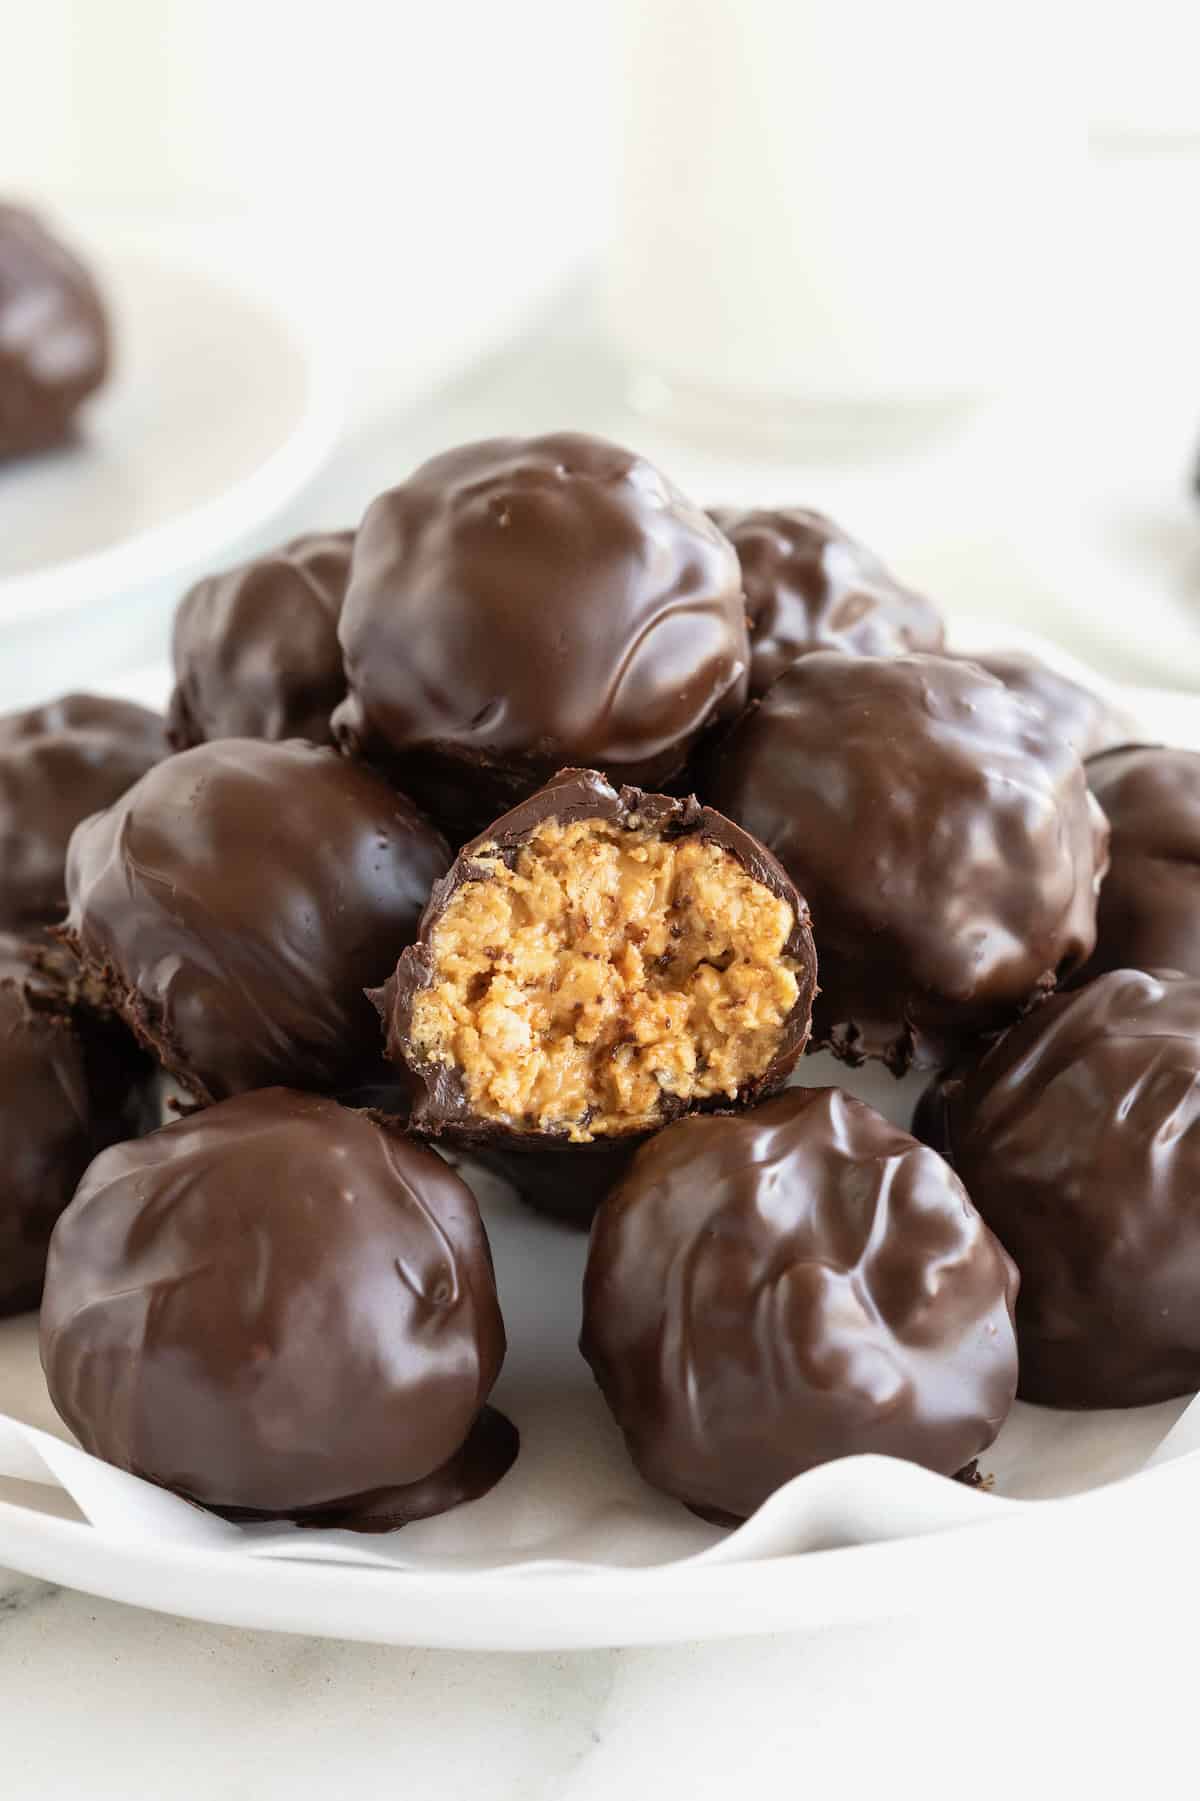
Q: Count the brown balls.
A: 14